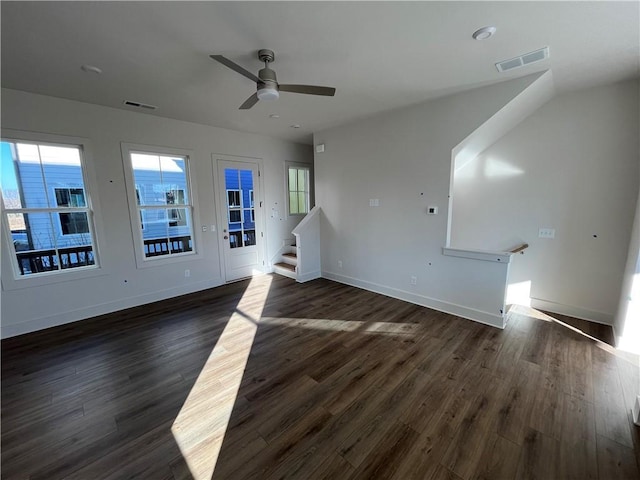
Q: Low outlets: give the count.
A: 3